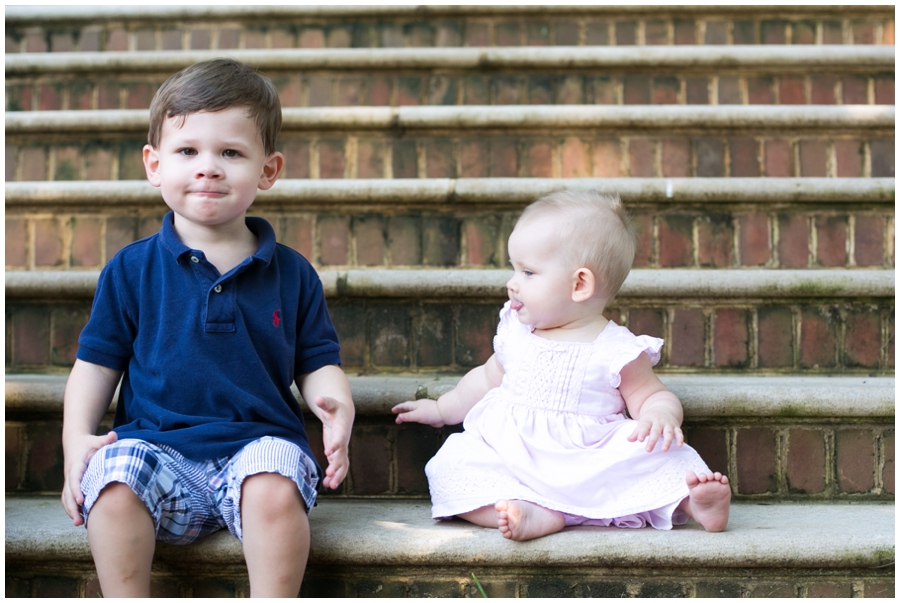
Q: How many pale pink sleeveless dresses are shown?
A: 1